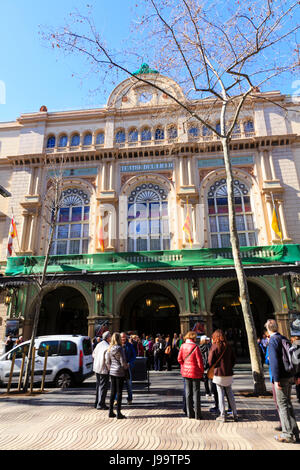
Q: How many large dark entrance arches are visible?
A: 3